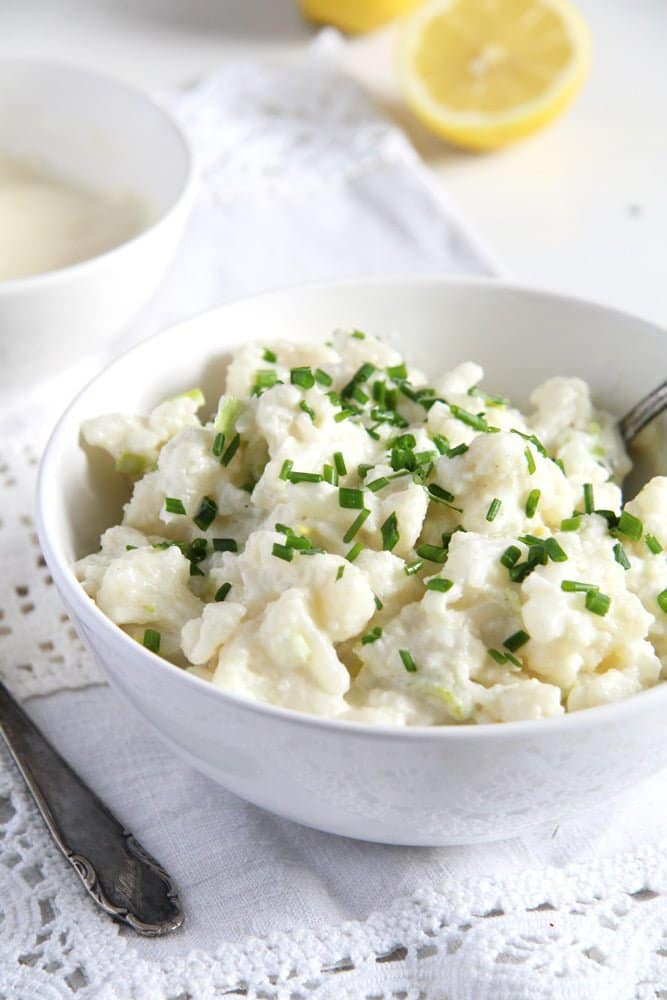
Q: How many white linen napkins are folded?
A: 1